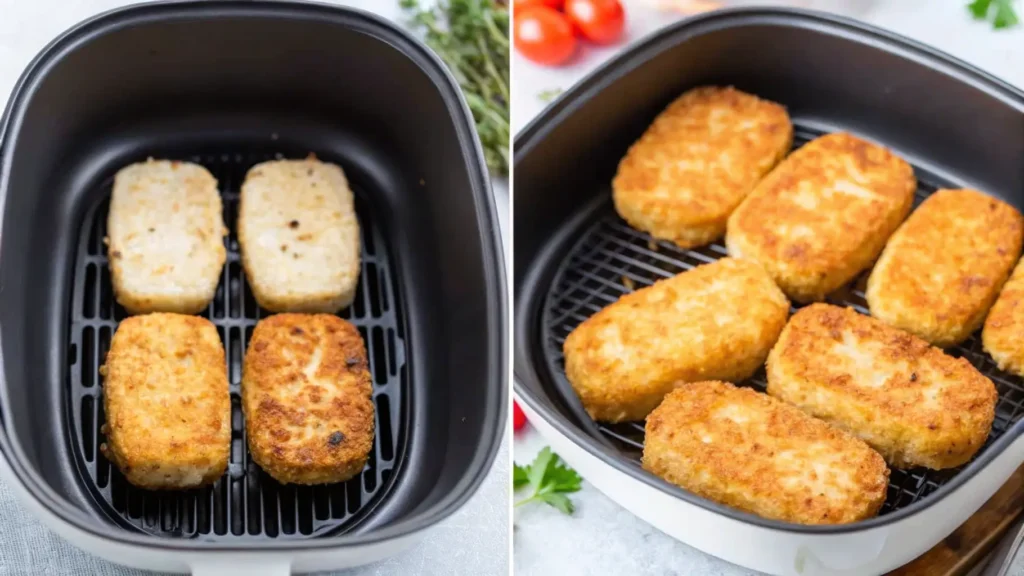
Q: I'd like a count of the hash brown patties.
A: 11